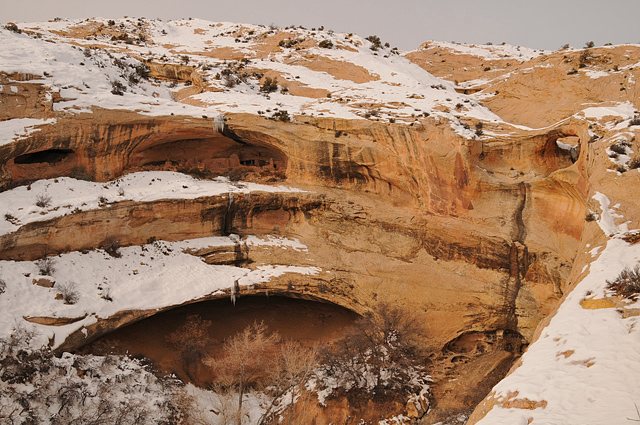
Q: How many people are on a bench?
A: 0